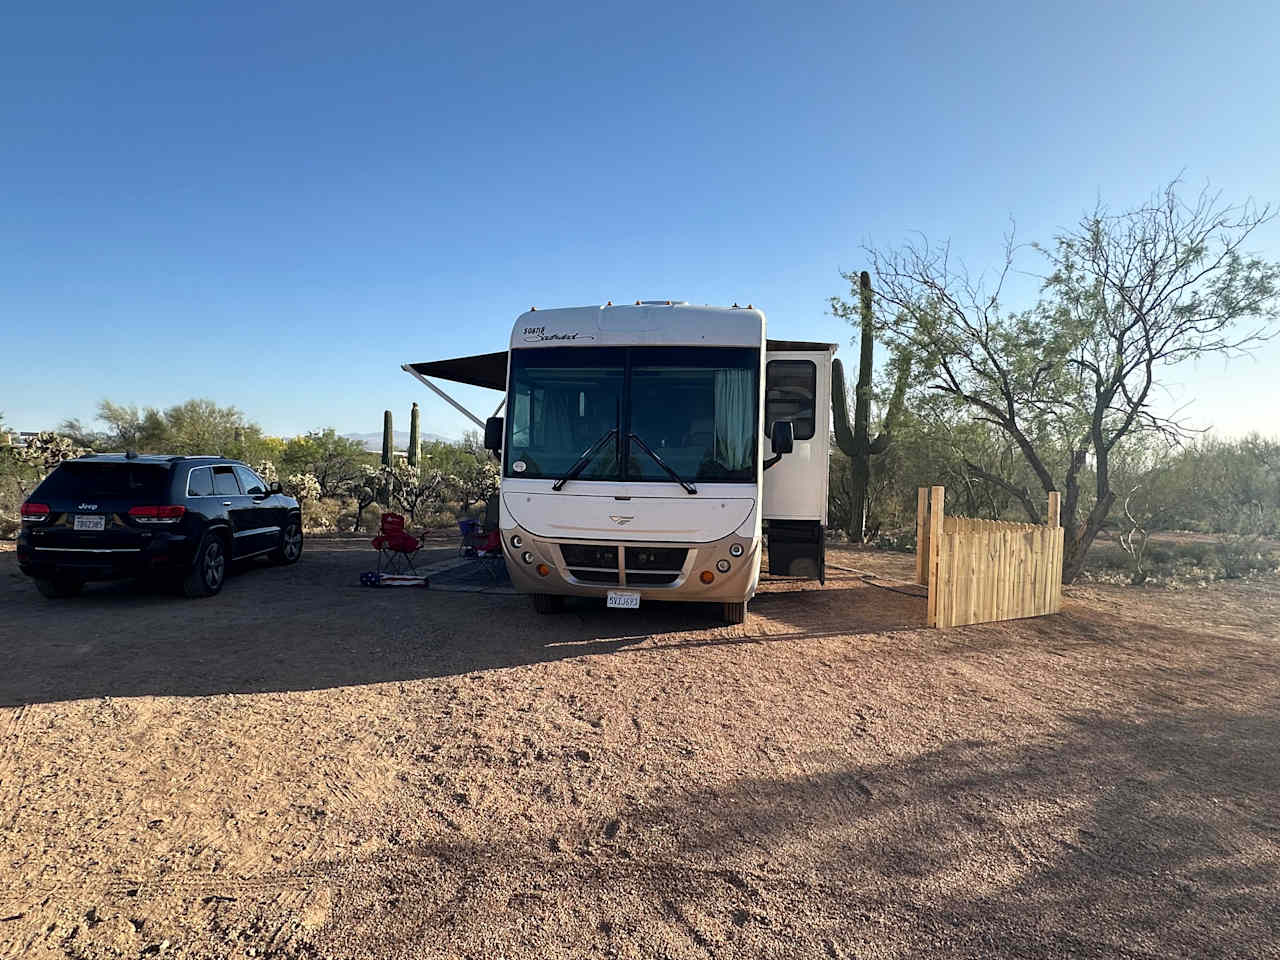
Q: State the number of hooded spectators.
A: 0